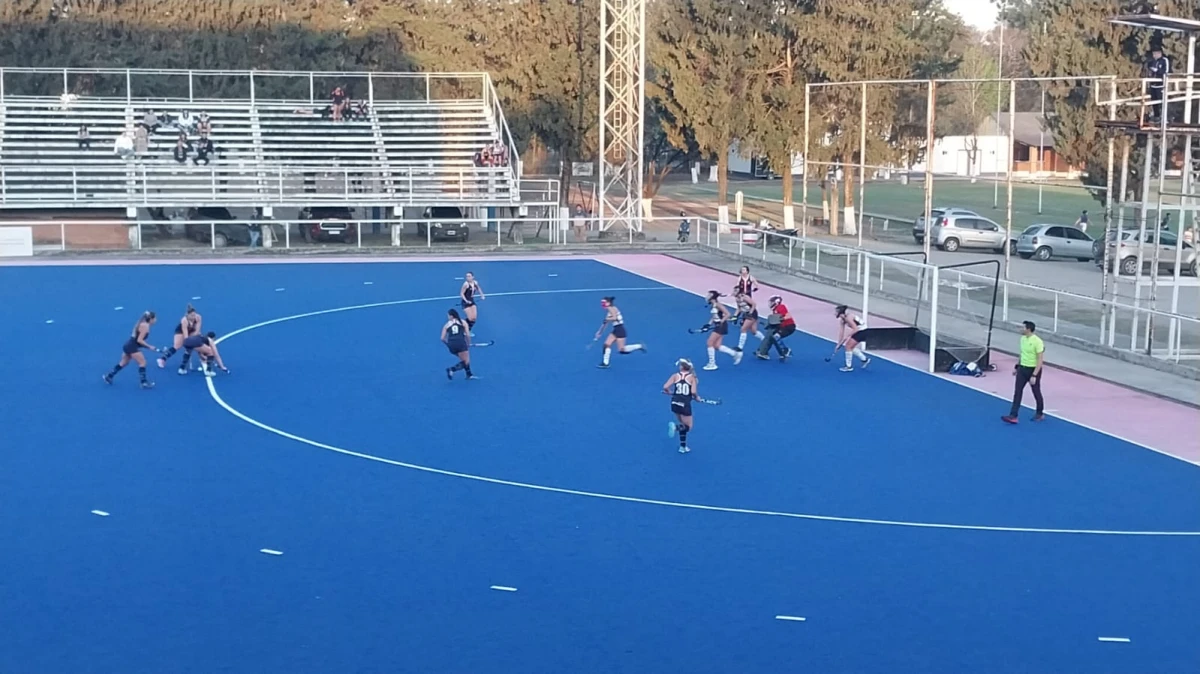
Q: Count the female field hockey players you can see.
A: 12